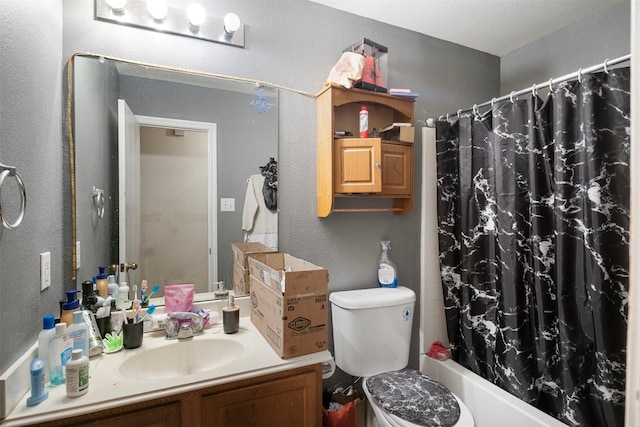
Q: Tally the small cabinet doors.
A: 2